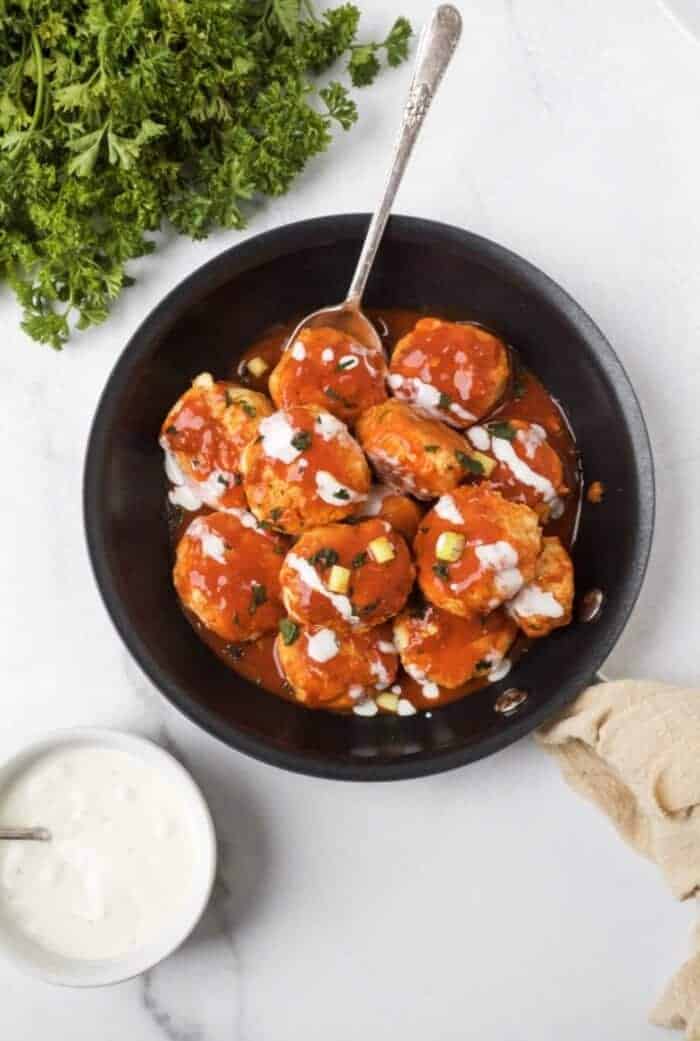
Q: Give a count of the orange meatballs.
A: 13